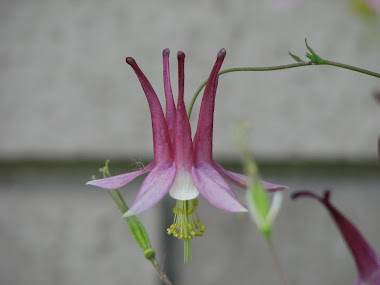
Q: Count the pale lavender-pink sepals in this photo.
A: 4